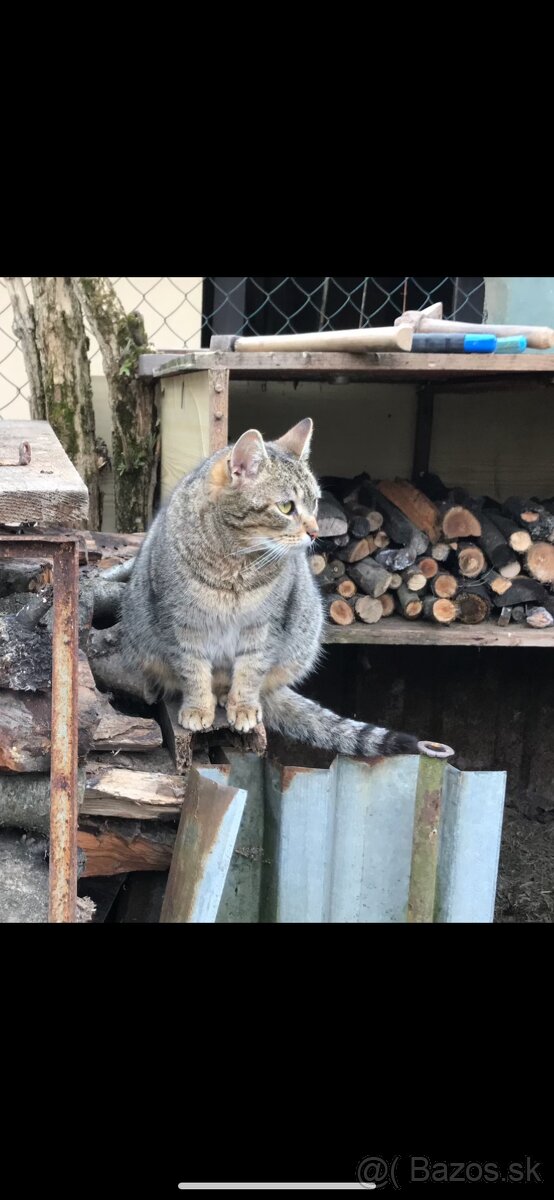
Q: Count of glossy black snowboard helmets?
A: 0